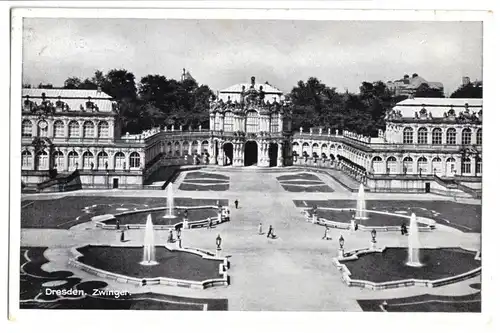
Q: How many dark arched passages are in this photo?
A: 3